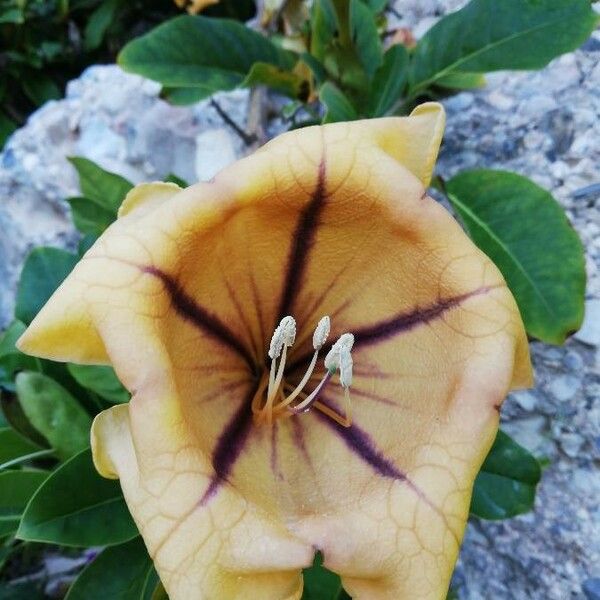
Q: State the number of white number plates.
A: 0